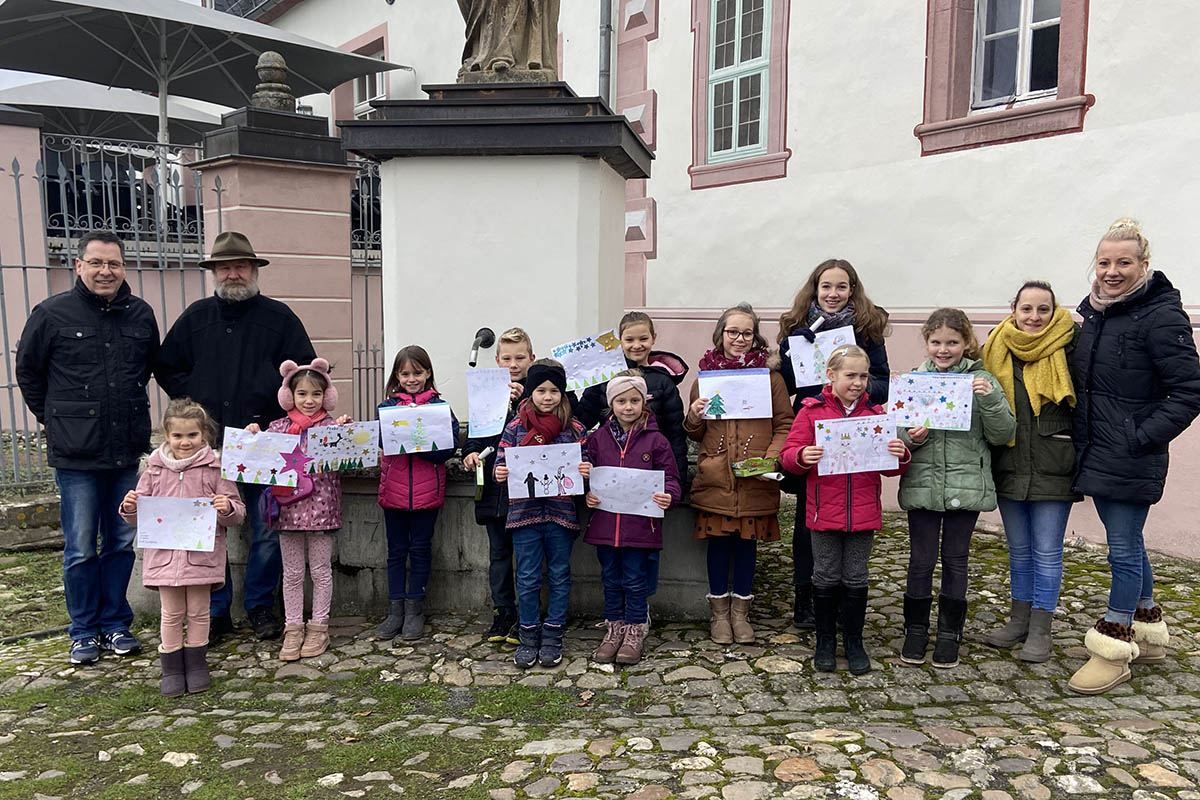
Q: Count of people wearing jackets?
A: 15